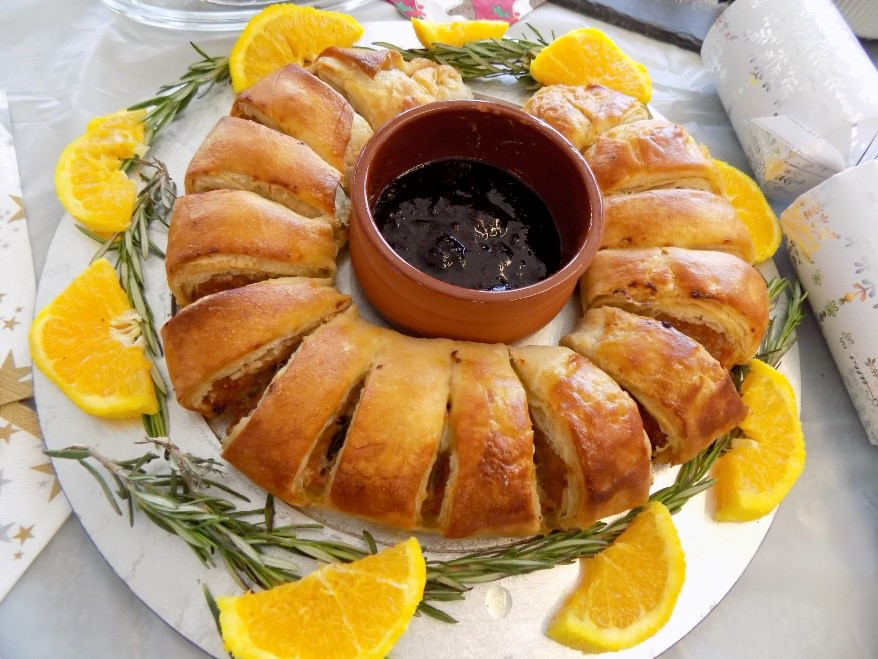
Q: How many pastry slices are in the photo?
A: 14